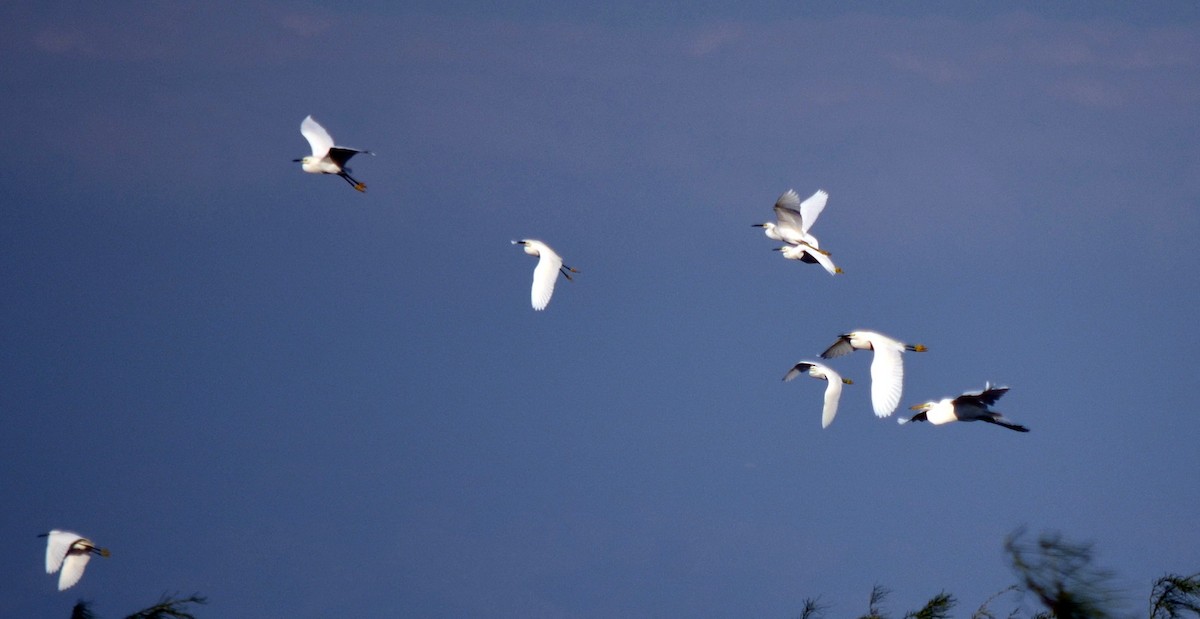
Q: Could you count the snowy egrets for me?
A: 7